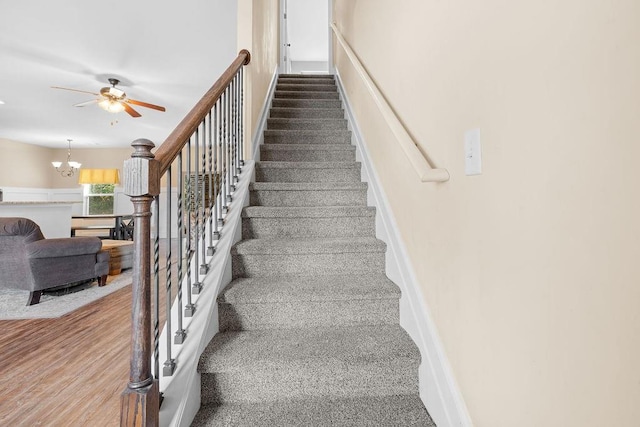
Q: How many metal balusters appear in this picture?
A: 15